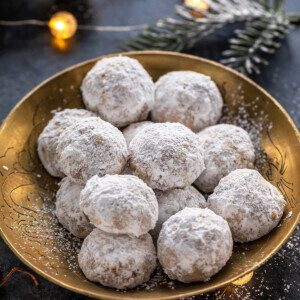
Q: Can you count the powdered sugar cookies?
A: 13